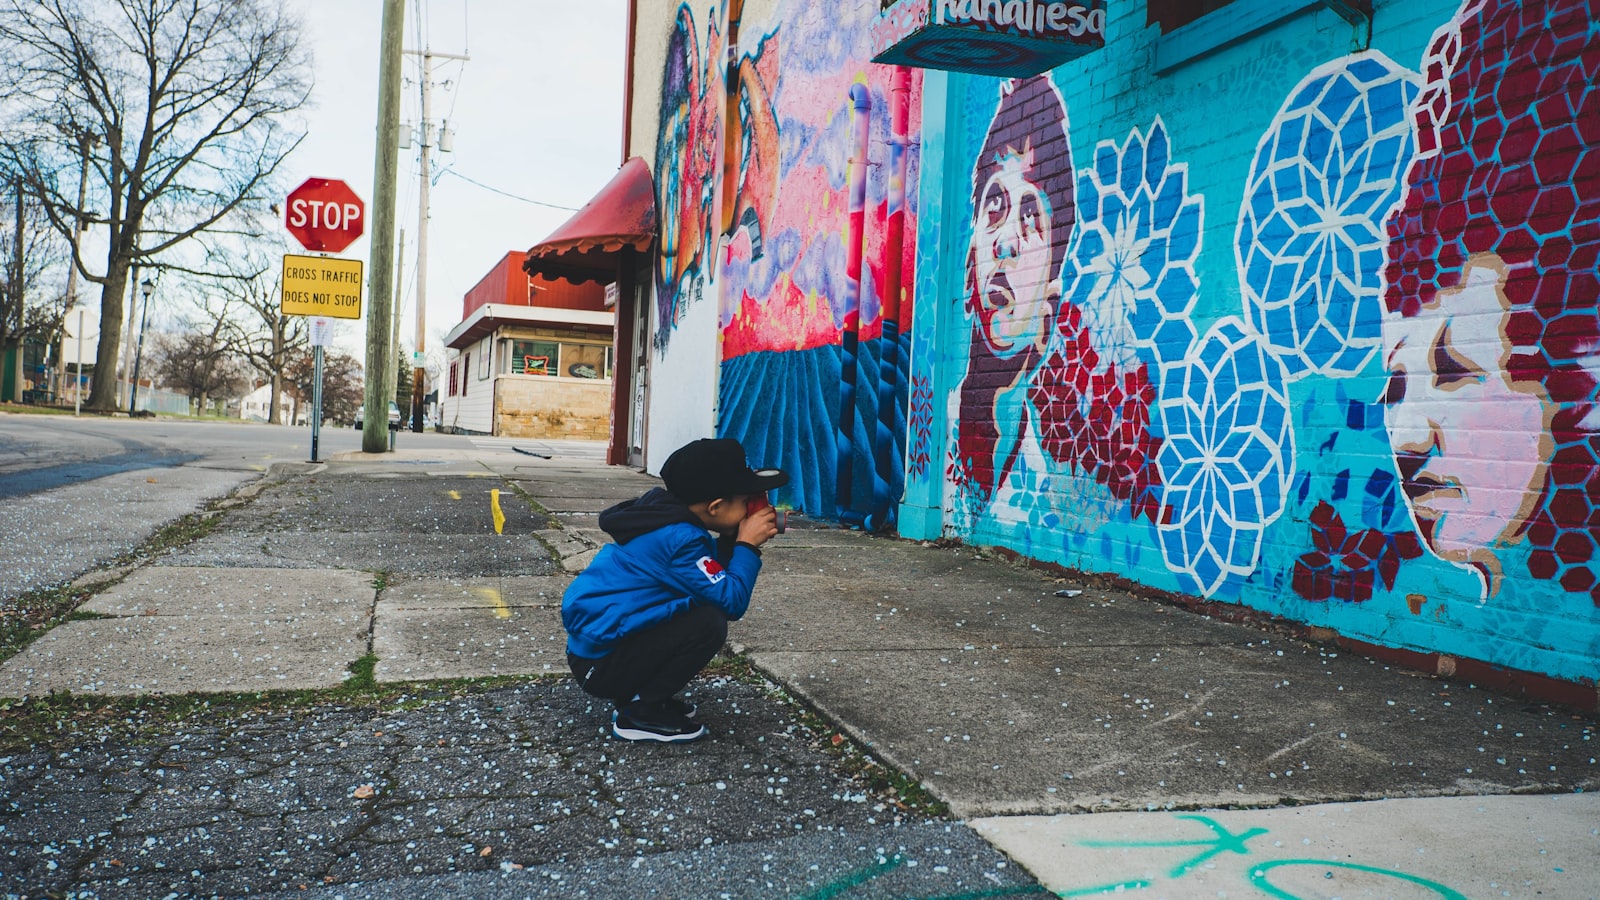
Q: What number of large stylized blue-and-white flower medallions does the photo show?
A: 3